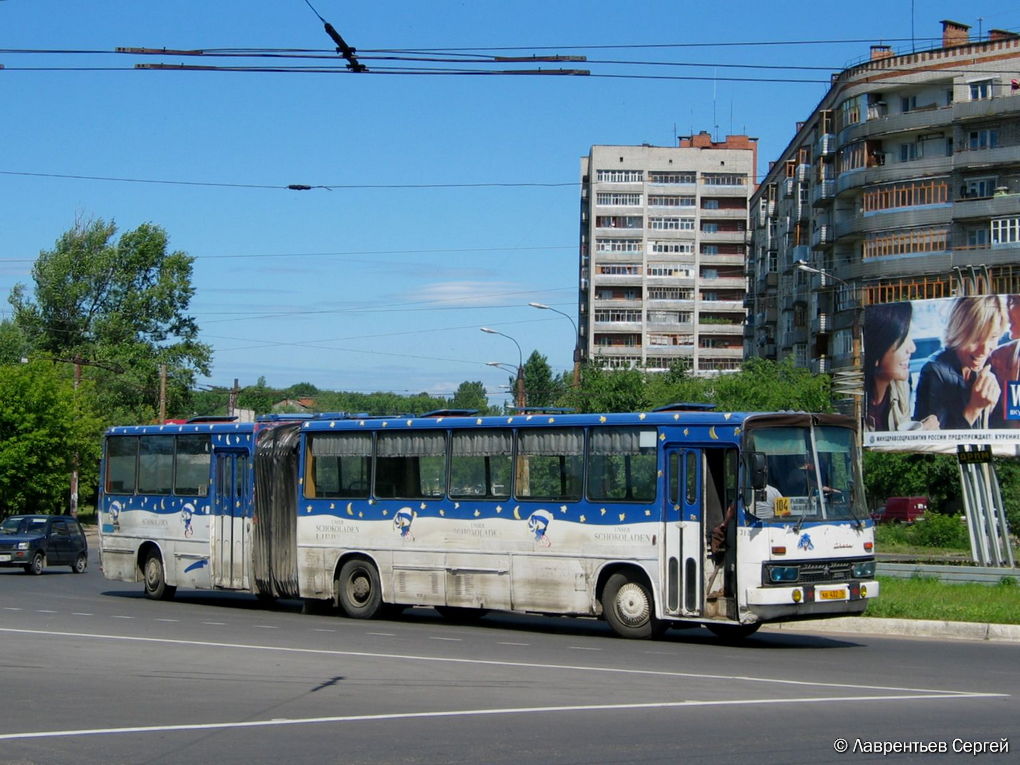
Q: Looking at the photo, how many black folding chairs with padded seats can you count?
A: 0